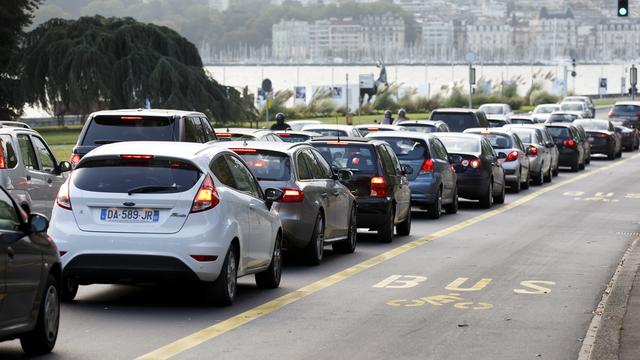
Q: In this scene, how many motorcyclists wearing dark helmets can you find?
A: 3